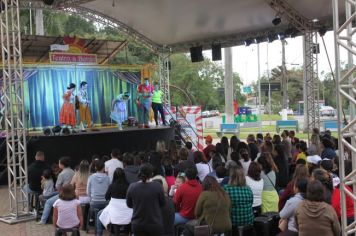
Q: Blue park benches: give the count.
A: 3